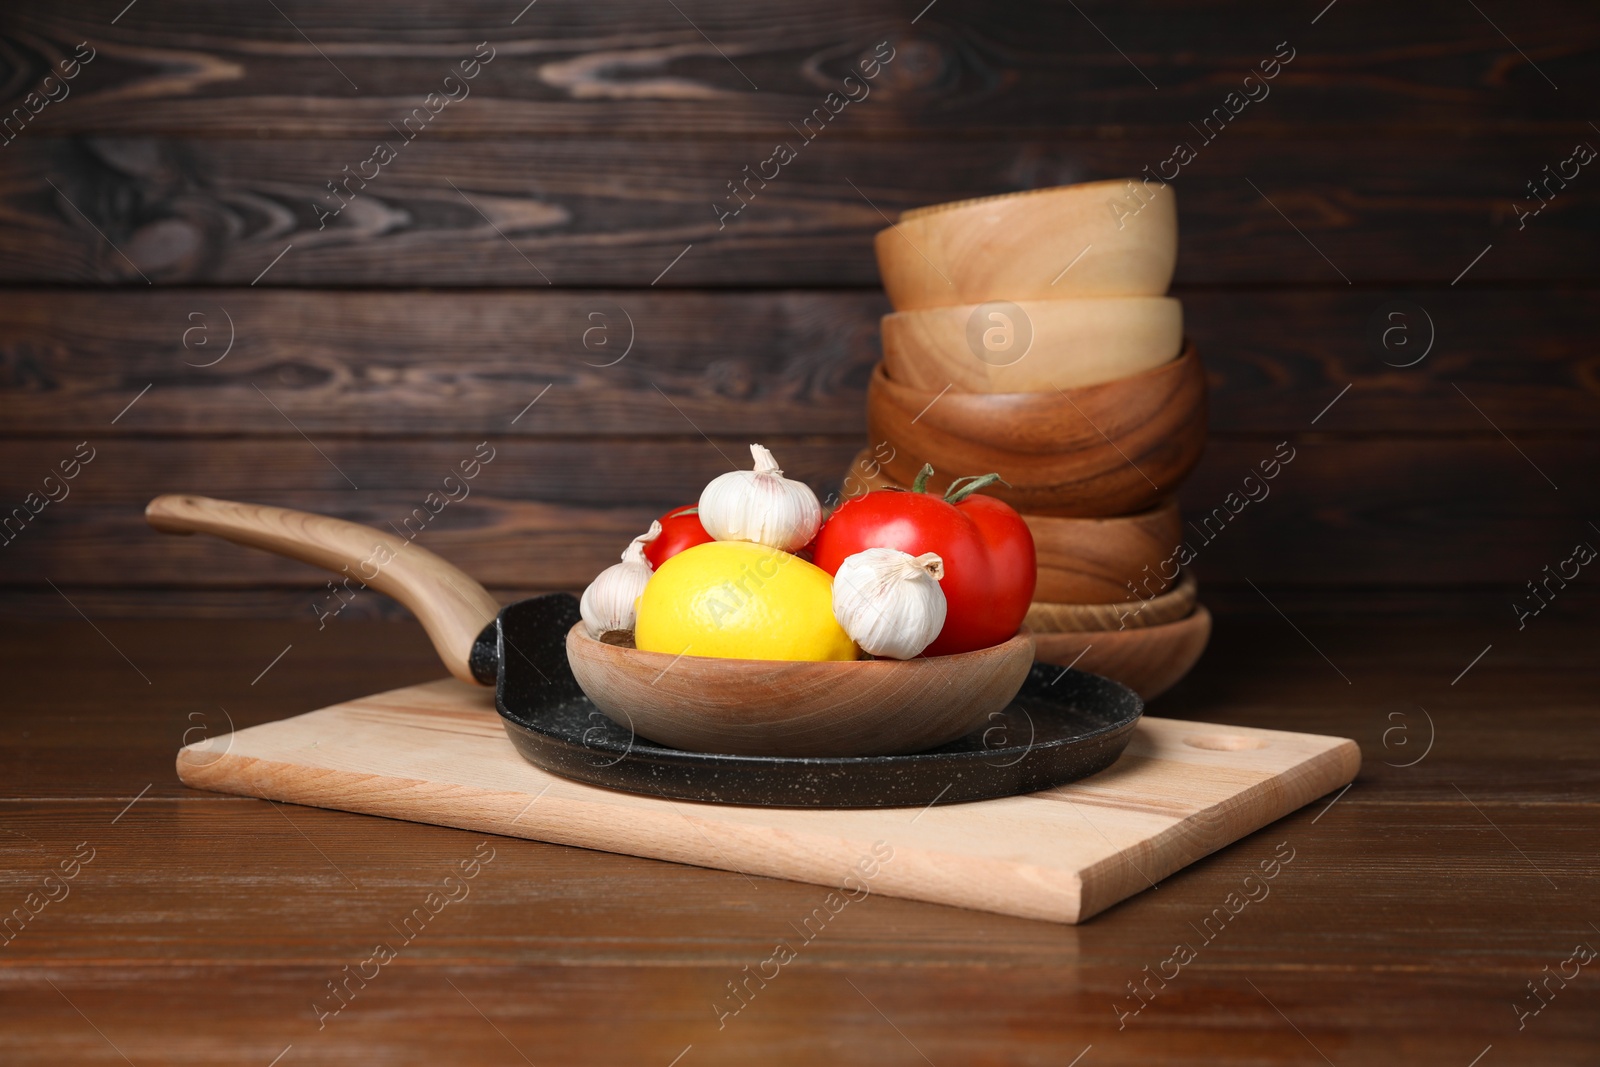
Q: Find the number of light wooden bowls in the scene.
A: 2